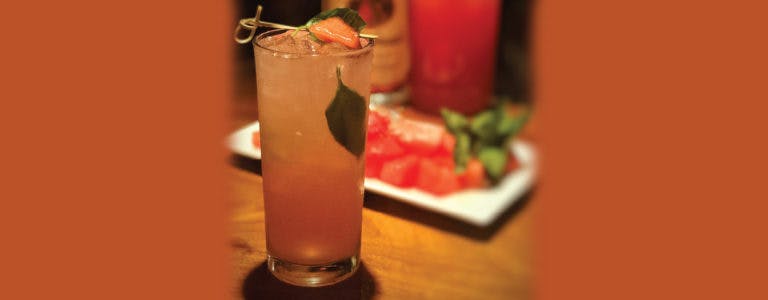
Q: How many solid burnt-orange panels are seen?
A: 2